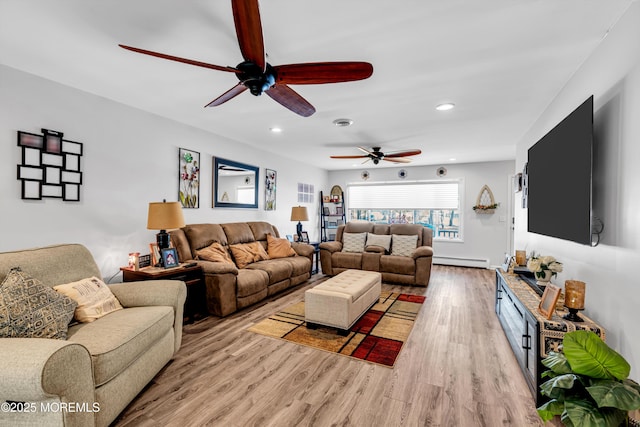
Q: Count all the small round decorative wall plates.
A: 3